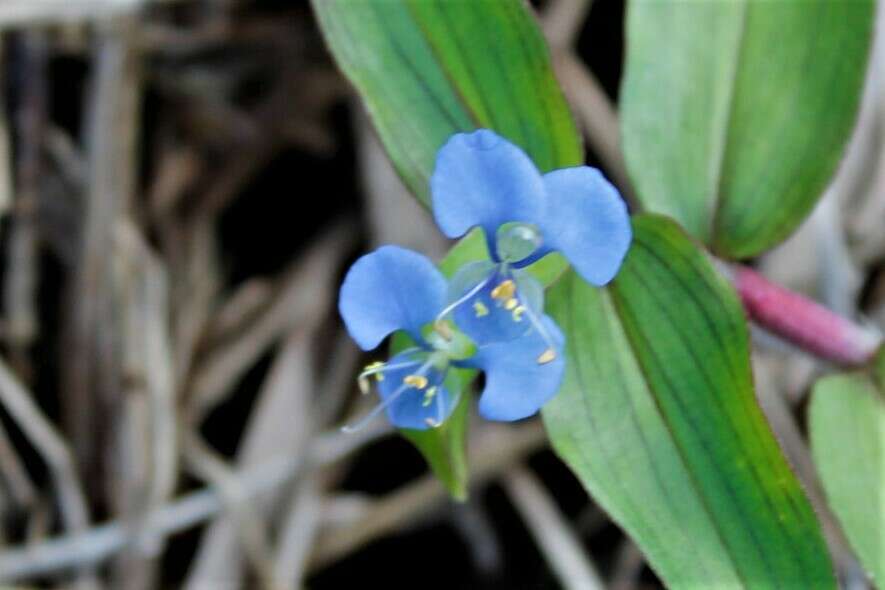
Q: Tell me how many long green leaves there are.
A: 4